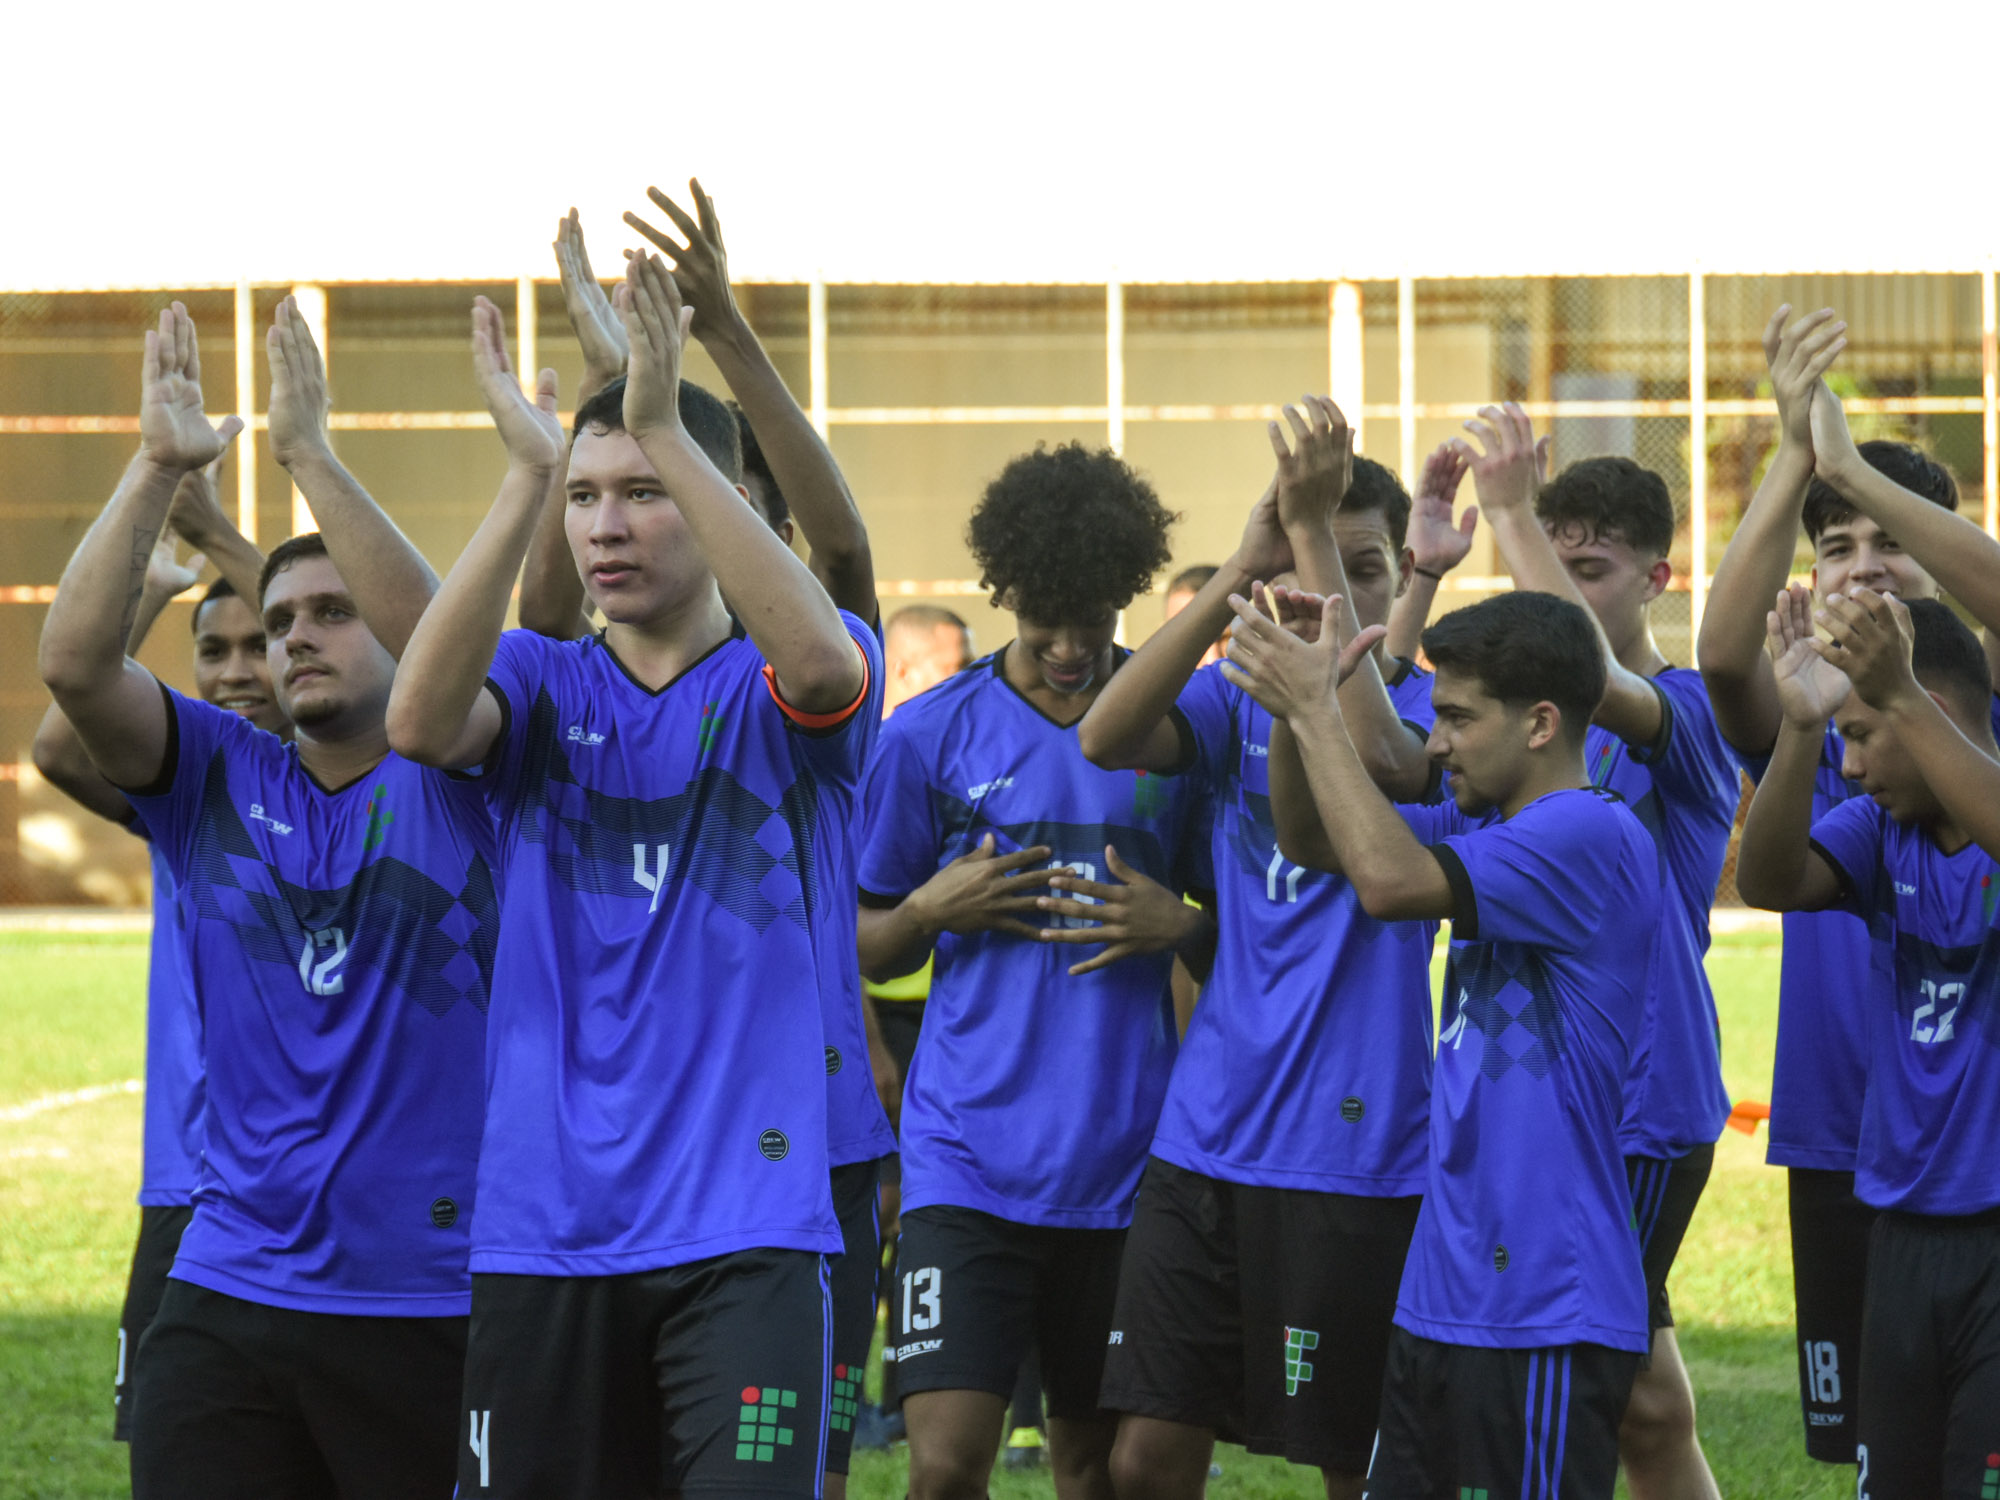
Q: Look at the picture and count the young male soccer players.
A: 10